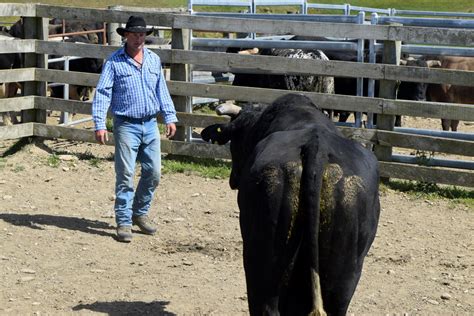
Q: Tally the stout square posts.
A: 3